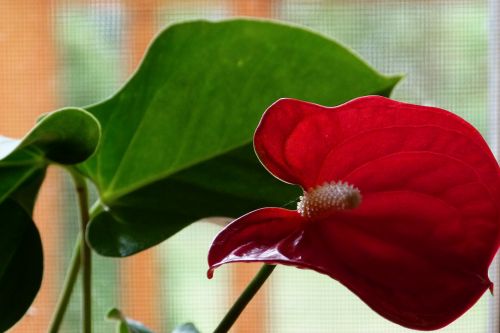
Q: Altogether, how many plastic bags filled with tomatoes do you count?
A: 0